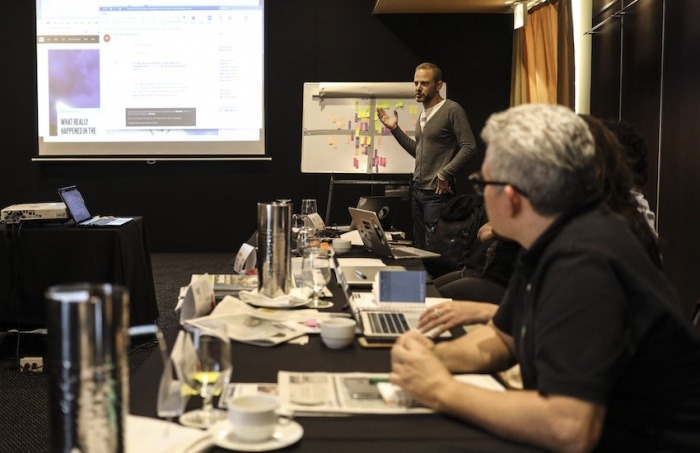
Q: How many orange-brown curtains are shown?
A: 1